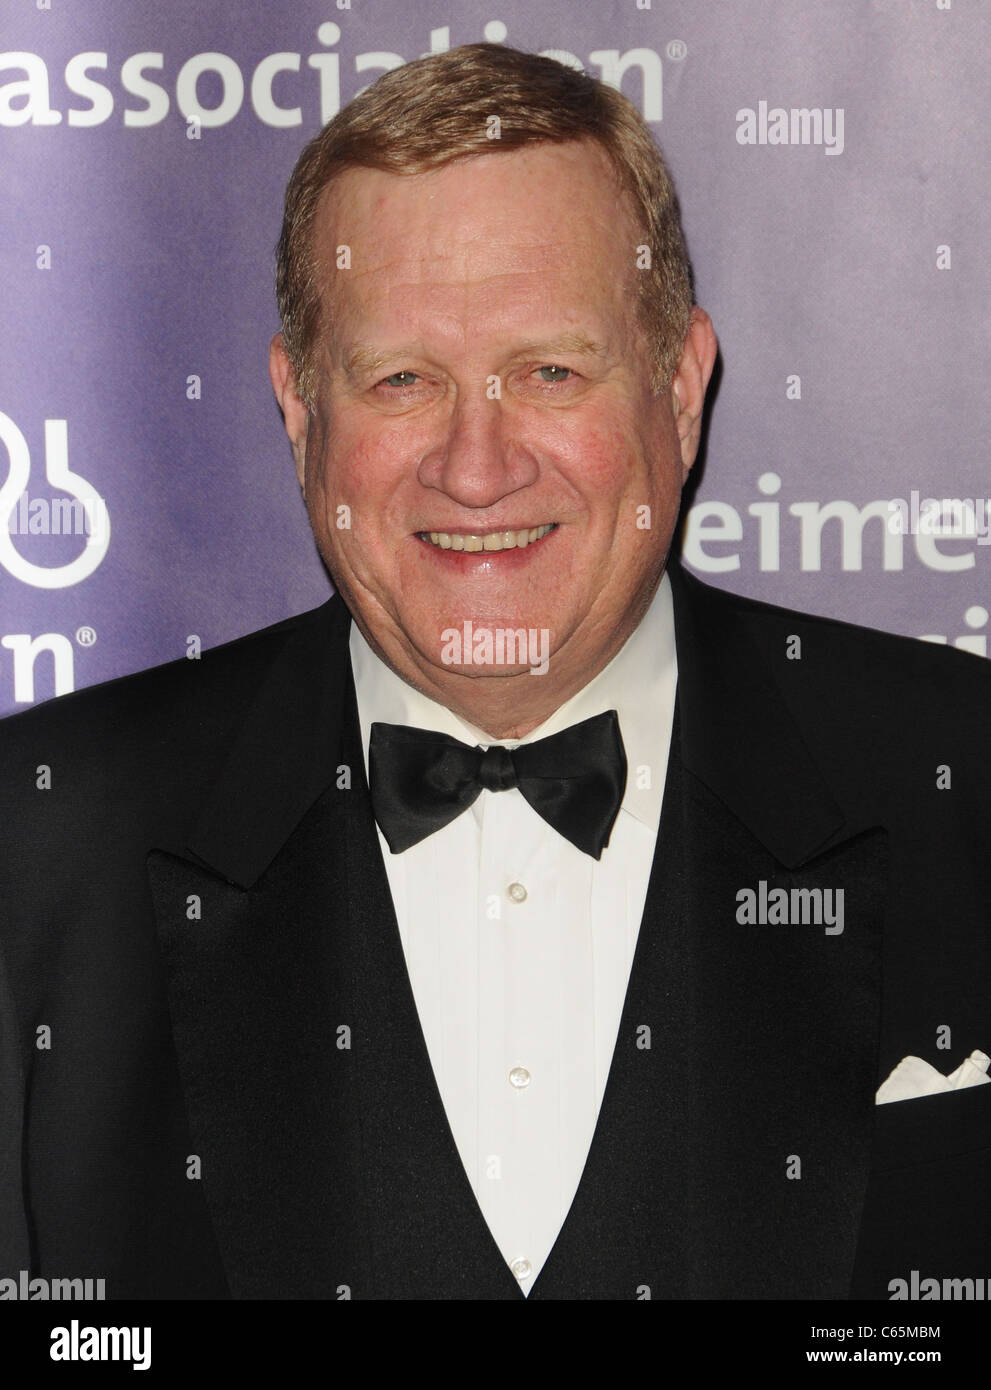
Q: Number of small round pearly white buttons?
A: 3